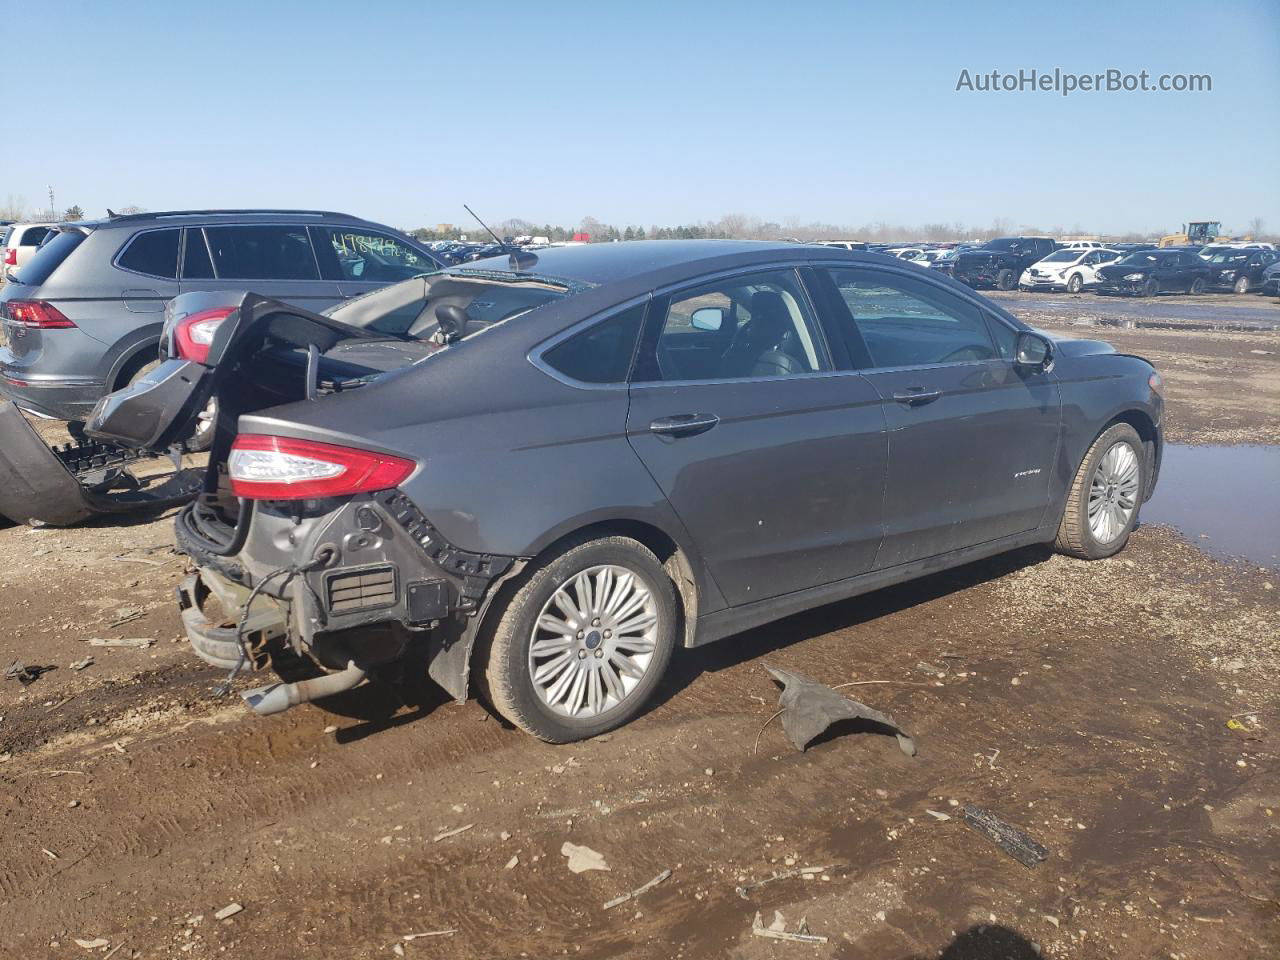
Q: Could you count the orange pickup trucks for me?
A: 0